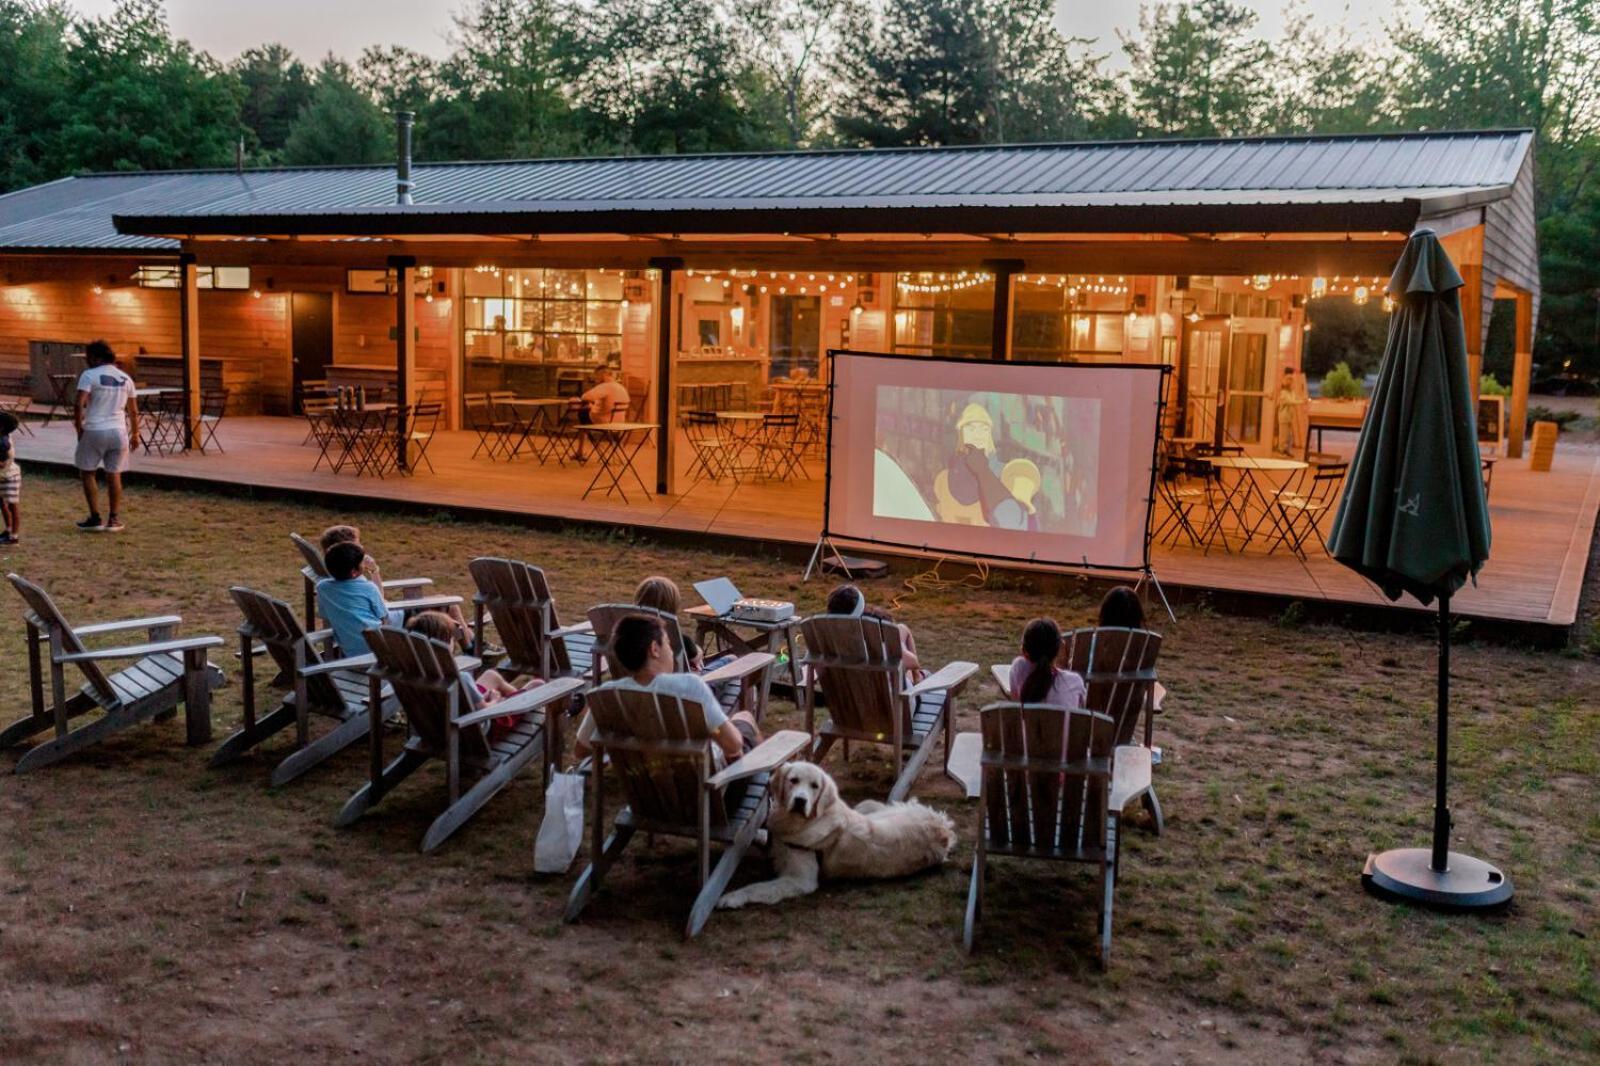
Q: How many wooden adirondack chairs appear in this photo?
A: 10